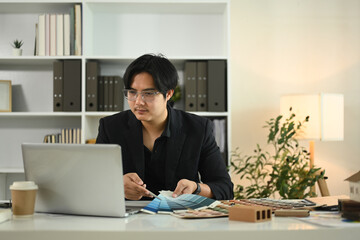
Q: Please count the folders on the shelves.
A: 10